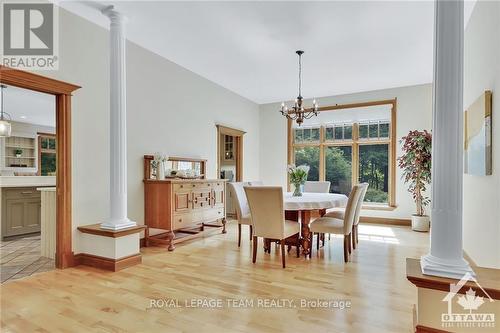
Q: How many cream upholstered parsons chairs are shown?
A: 6